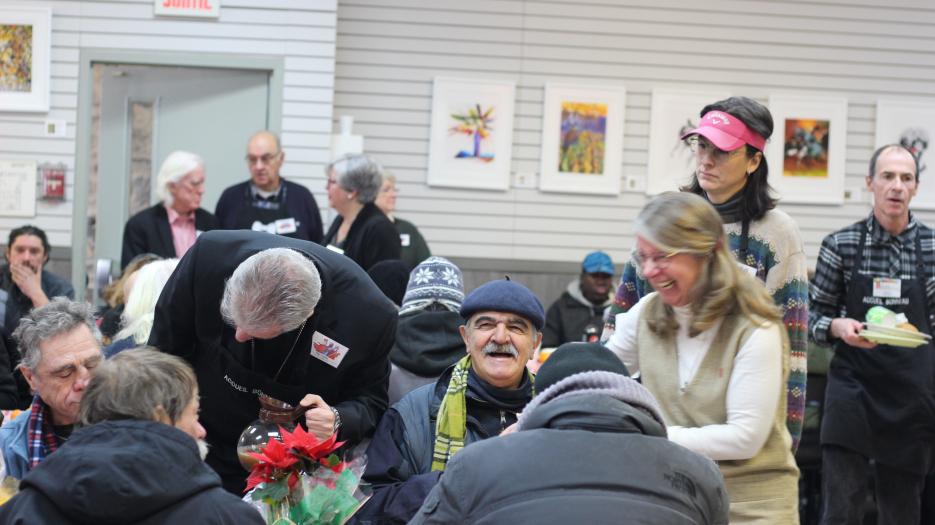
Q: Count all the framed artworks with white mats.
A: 6